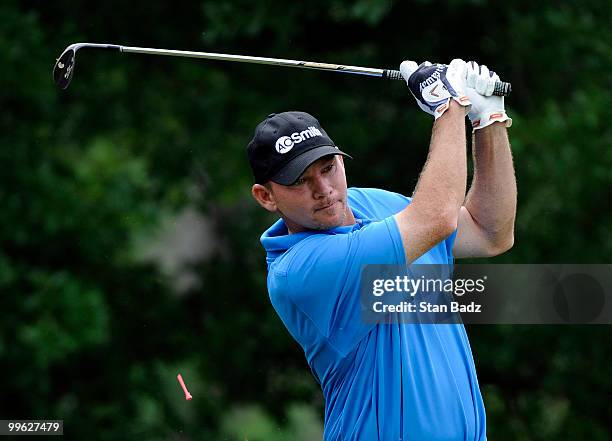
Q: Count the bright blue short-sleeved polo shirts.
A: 1